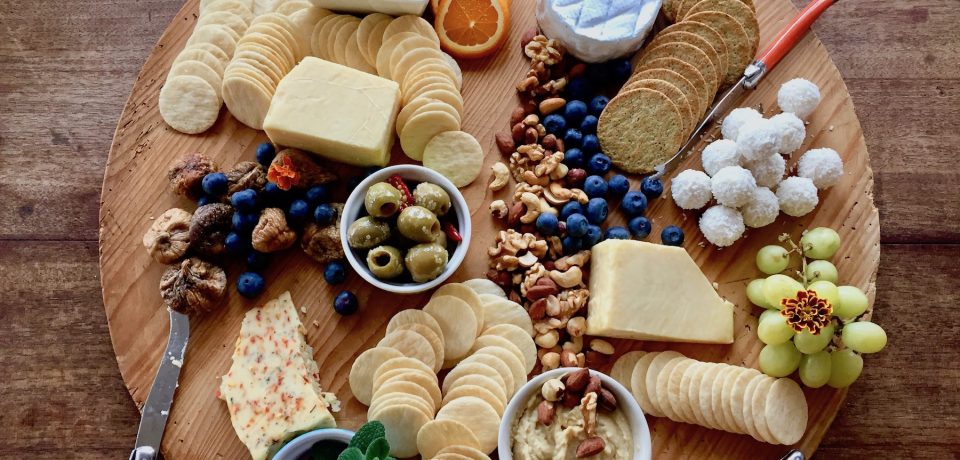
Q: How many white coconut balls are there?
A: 12